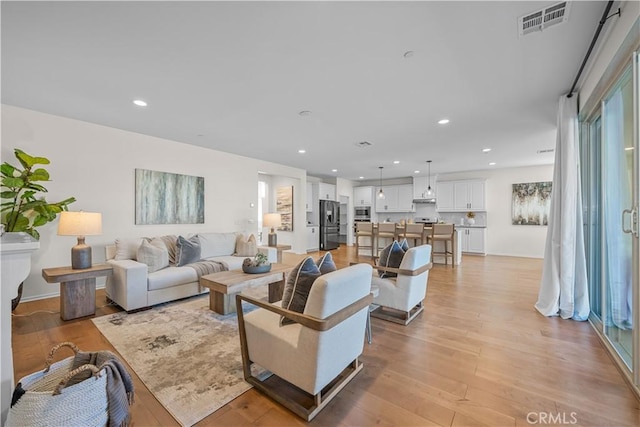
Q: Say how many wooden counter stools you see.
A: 4